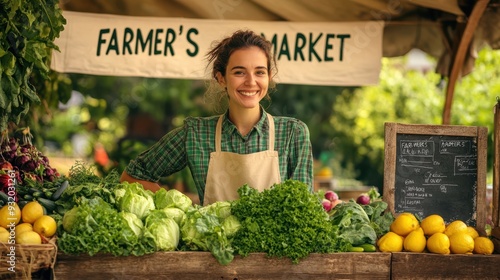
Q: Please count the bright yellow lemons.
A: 15